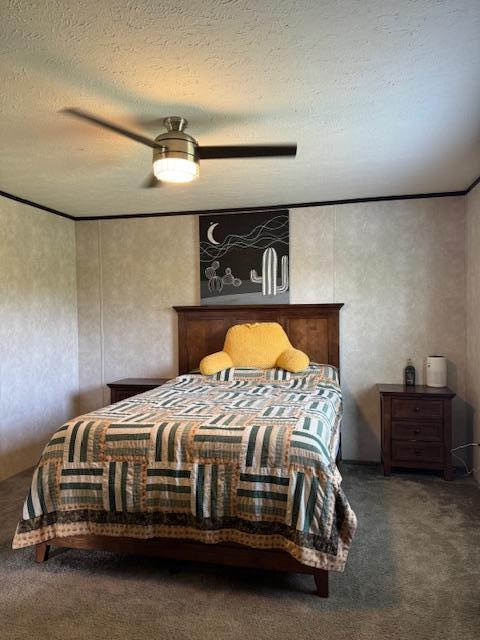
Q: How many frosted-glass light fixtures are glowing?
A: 1